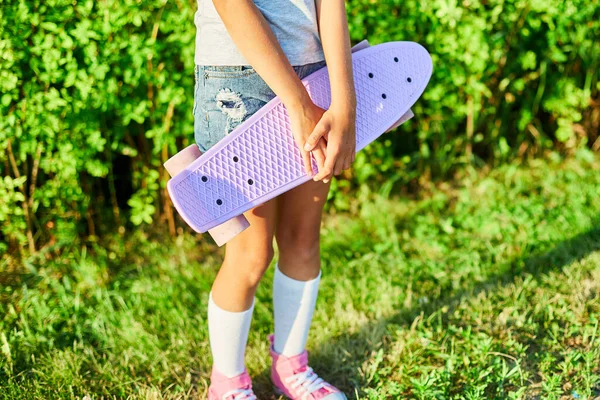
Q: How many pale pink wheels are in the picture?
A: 4